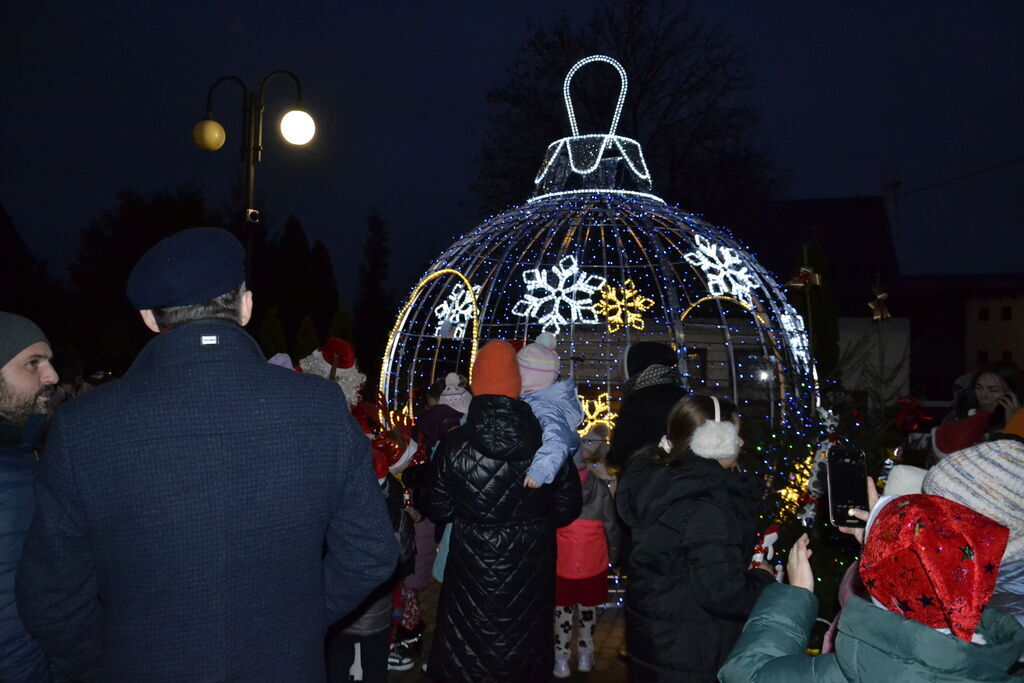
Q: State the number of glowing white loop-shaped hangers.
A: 1